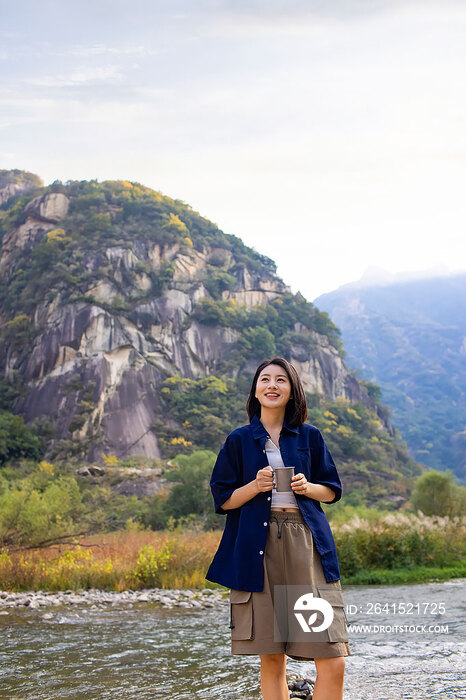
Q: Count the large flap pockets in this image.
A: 2